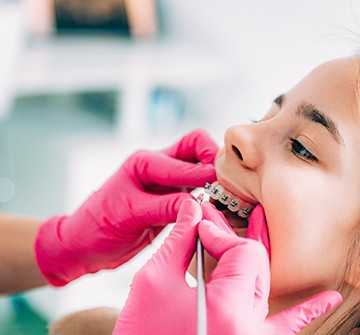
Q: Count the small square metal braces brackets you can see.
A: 5